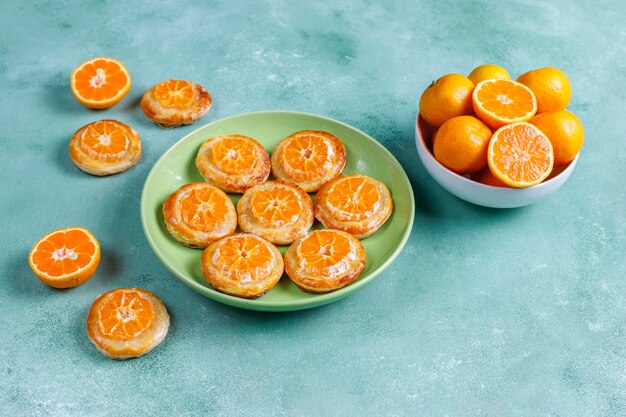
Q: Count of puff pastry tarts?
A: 10